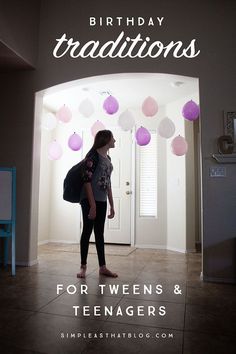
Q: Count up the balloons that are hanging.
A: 13